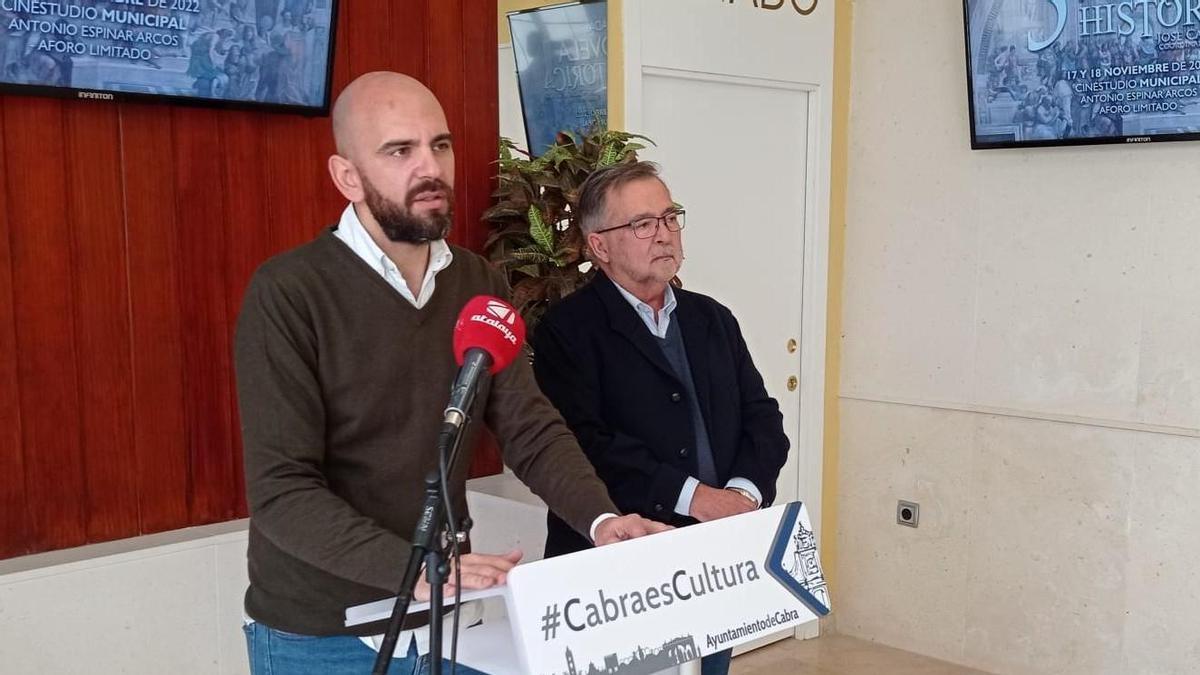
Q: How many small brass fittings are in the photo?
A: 2